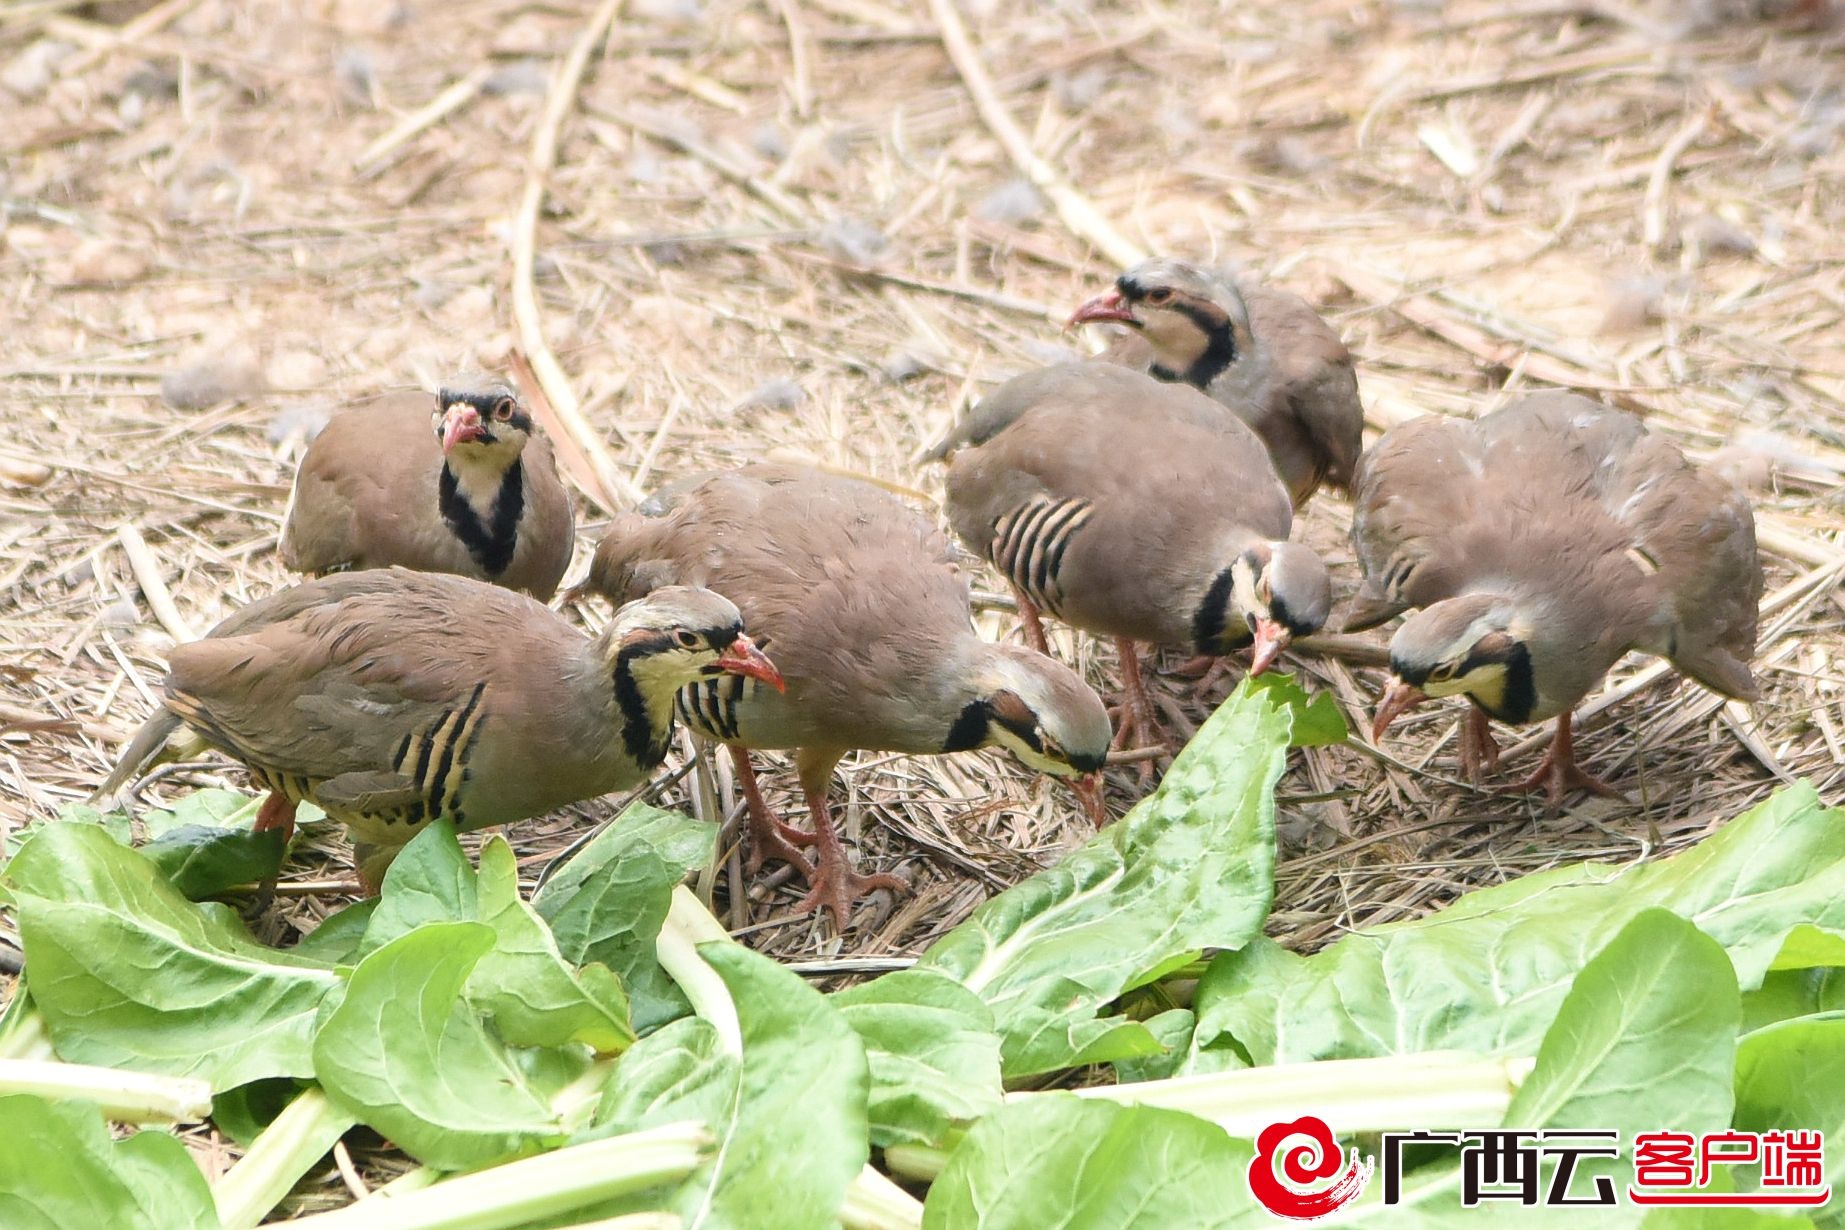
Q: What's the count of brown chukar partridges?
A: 6